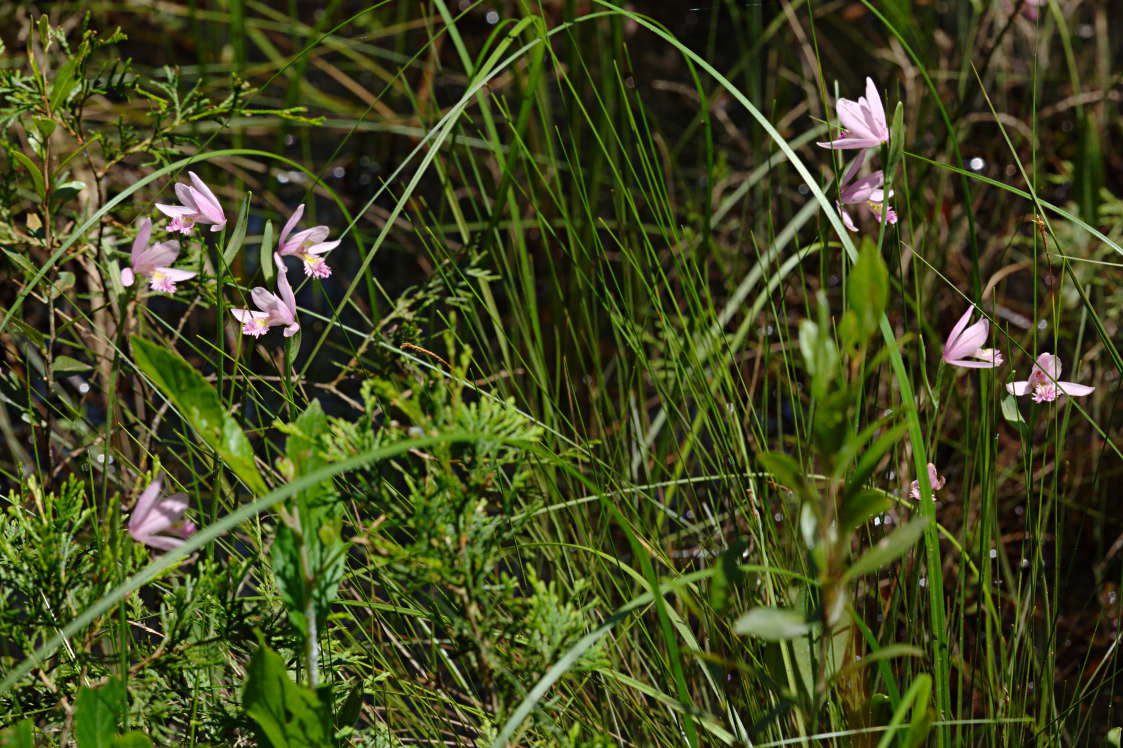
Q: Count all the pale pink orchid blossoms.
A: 10